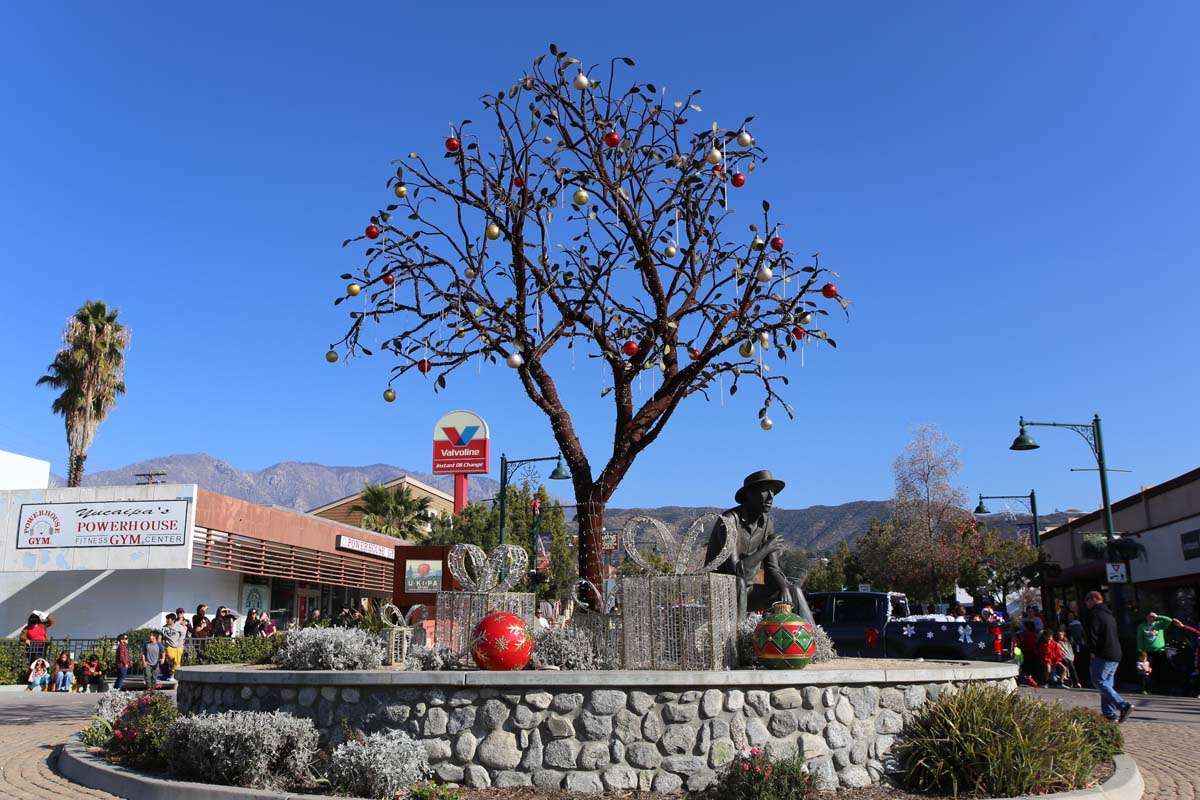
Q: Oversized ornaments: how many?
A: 2